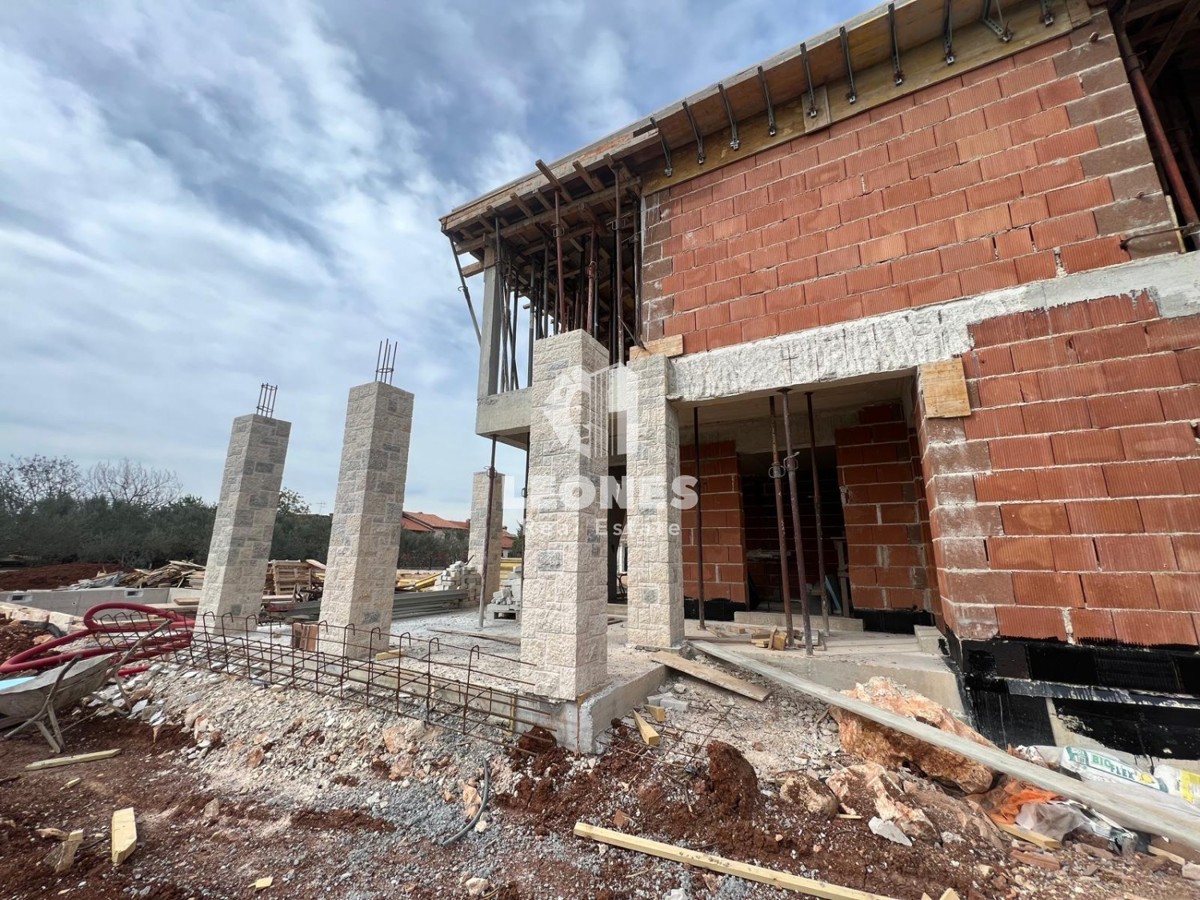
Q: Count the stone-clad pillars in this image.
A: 5